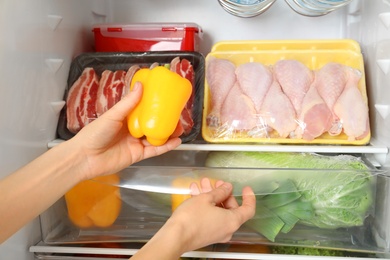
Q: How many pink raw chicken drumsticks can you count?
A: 8